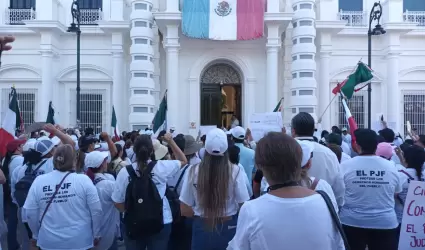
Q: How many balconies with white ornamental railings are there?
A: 4